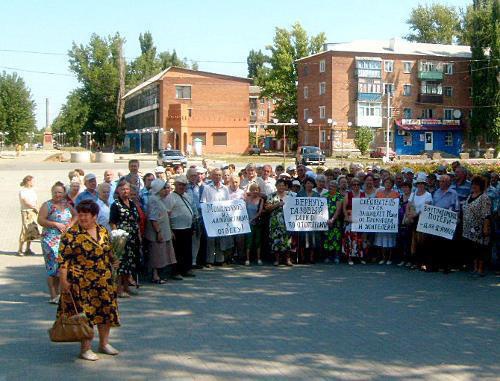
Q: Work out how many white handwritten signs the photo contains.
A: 4